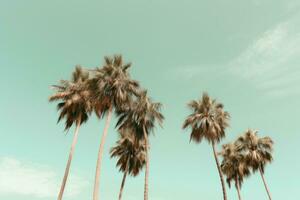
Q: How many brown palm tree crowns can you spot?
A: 7